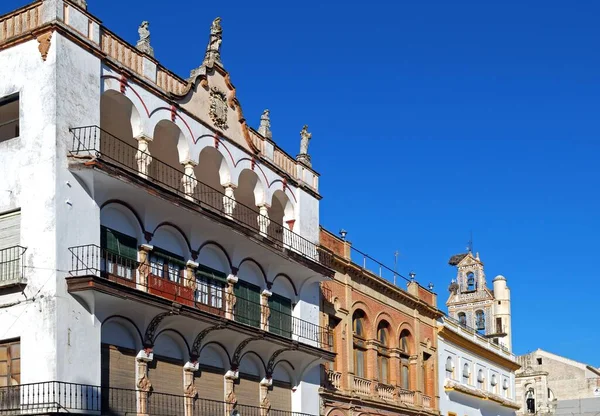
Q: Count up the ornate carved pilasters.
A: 12